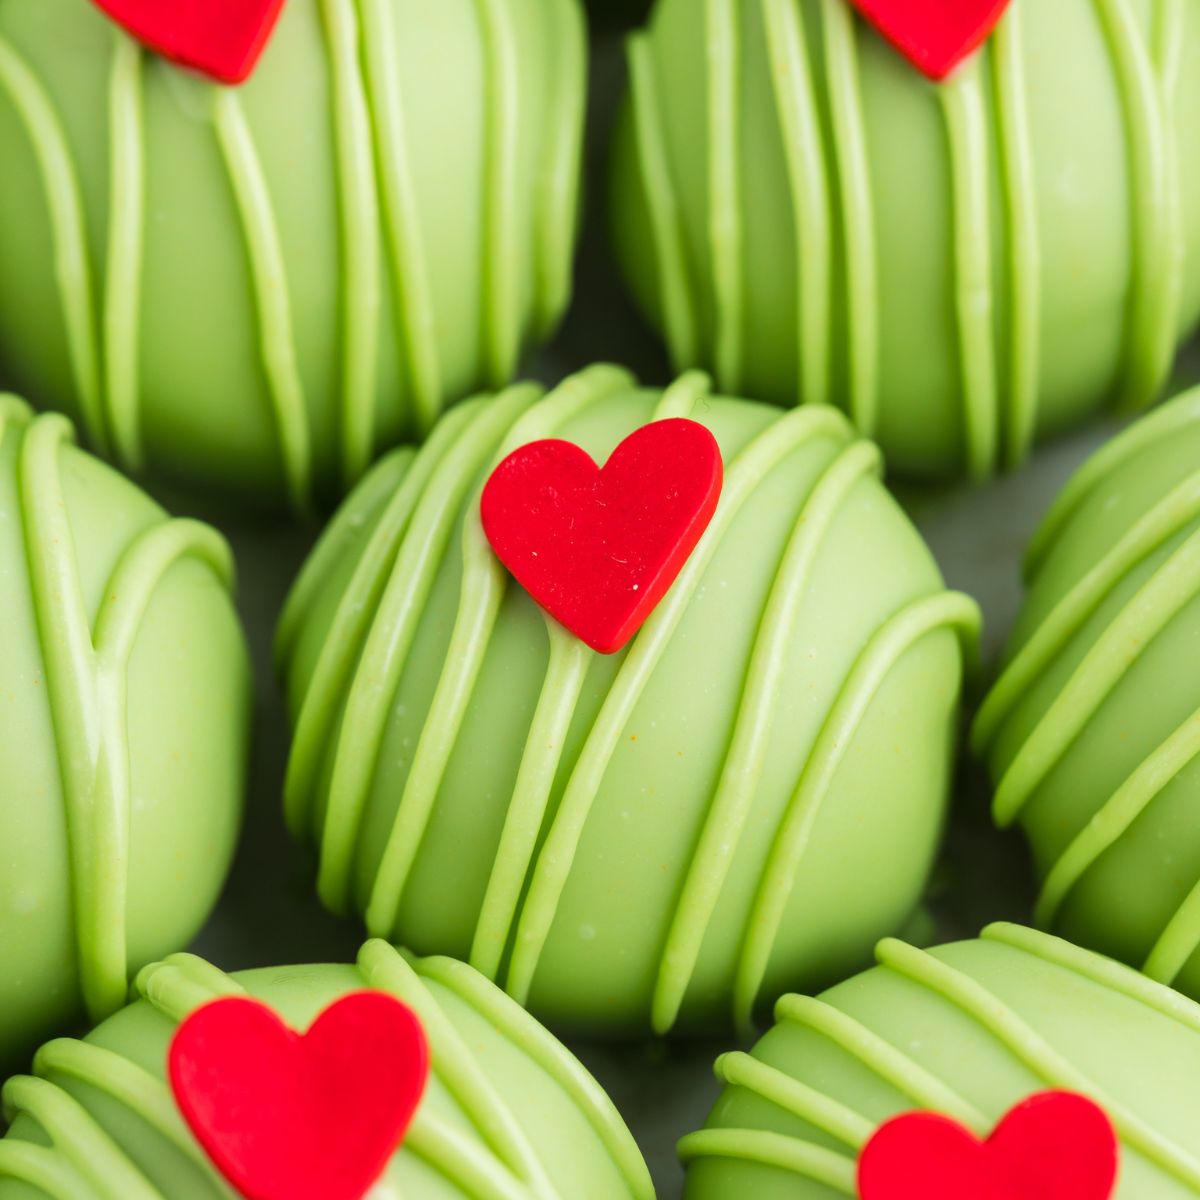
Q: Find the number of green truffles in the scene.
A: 7